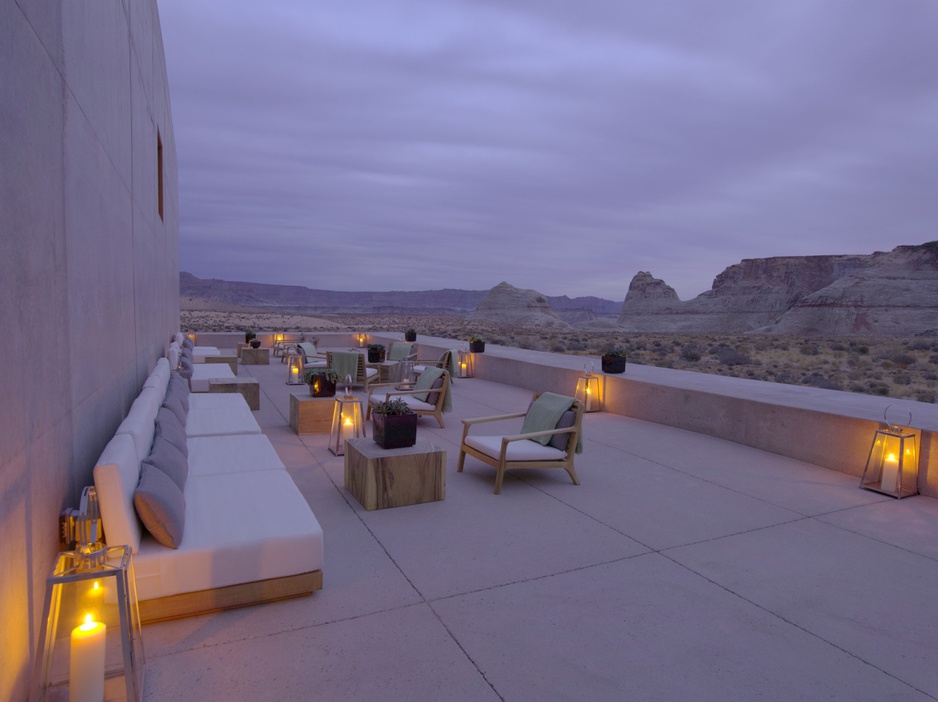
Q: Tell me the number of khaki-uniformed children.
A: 0